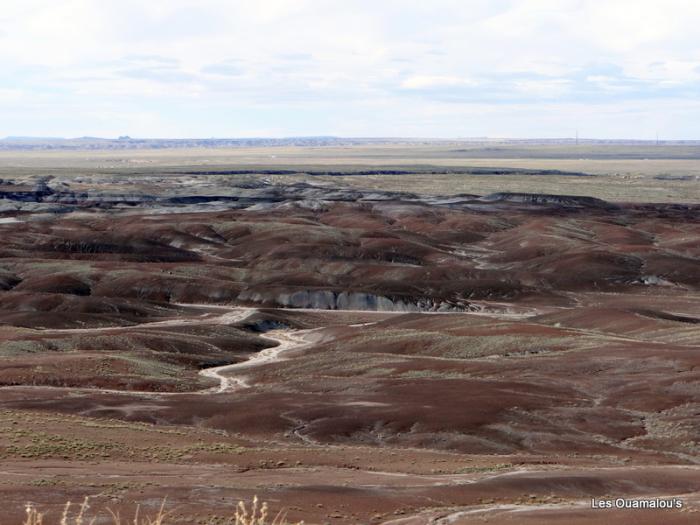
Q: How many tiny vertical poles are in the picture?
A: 2